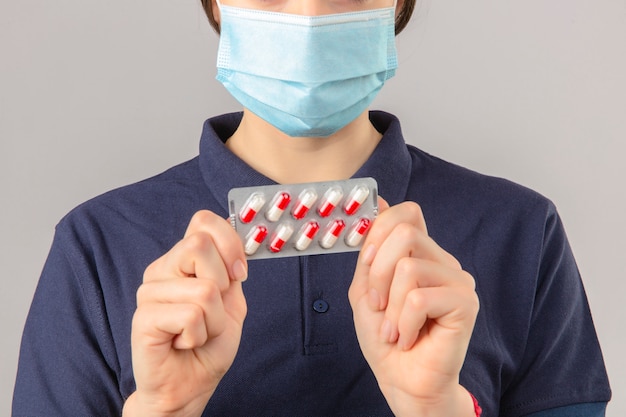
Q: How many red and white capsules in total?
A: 10